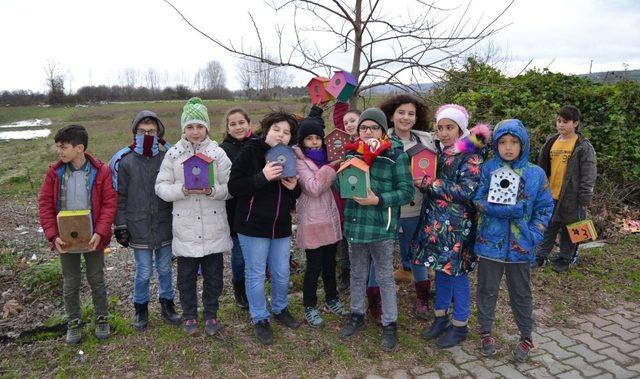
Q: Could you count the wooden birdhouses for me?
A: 10